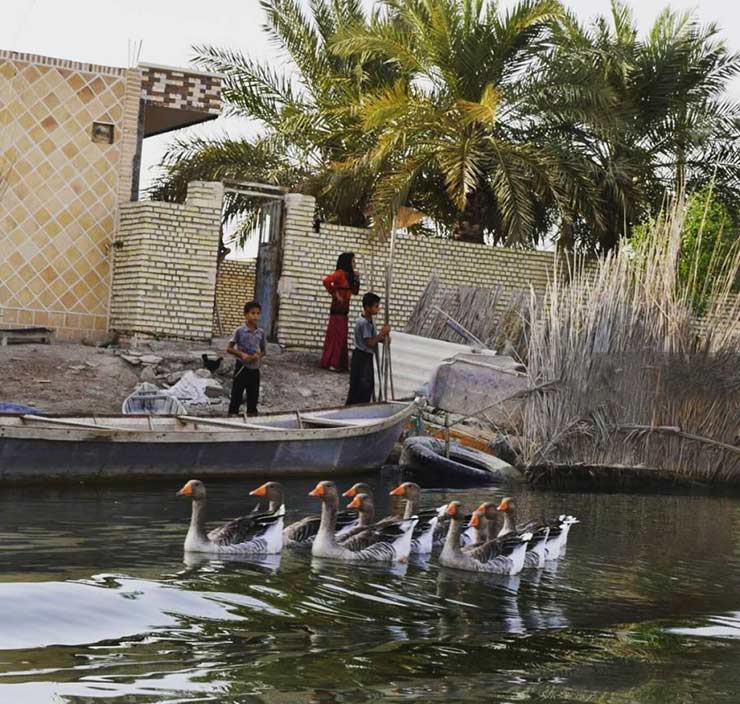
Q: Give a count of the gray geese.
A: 10